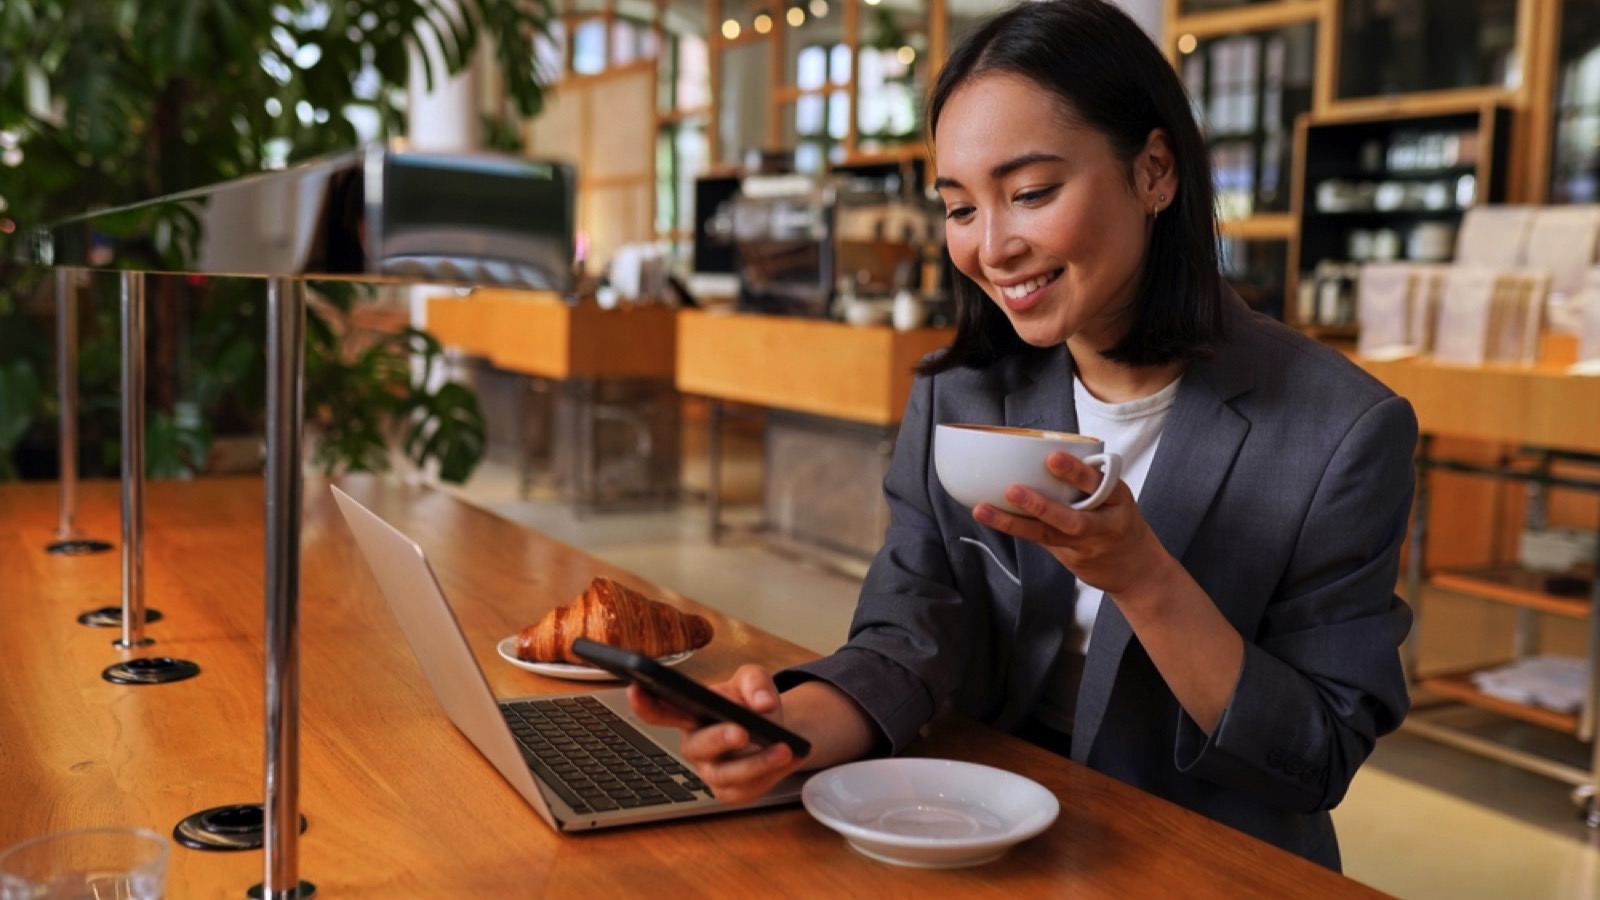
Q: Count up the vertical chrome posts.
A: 3